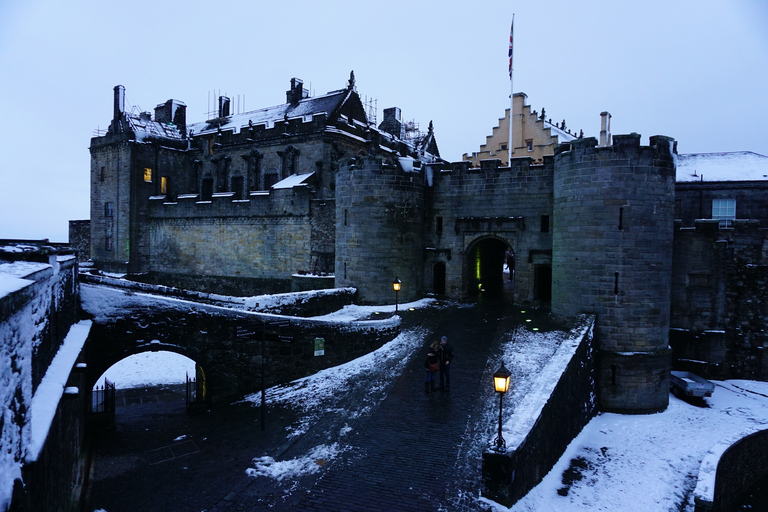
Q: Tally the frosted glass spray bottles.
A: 0